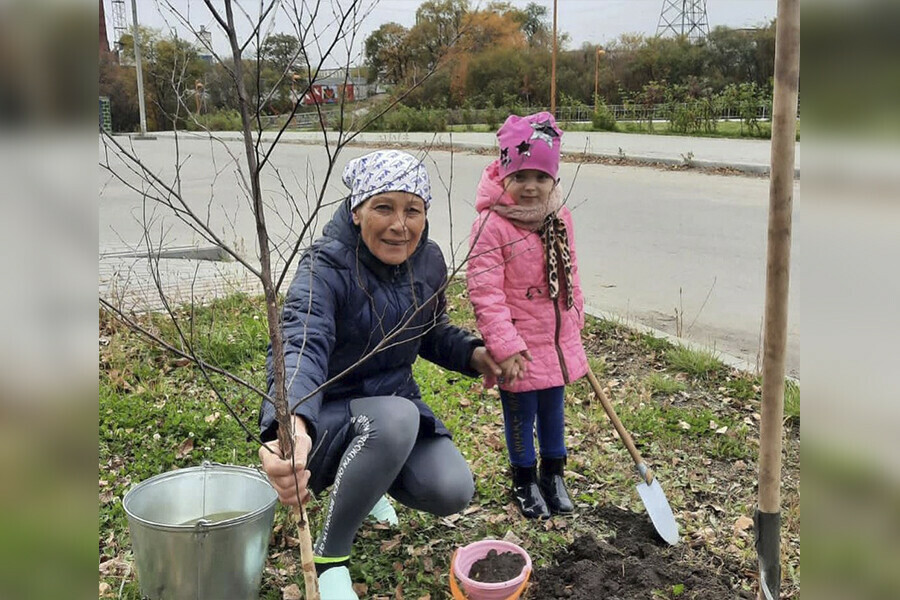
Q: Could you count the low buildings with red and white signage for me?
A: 1